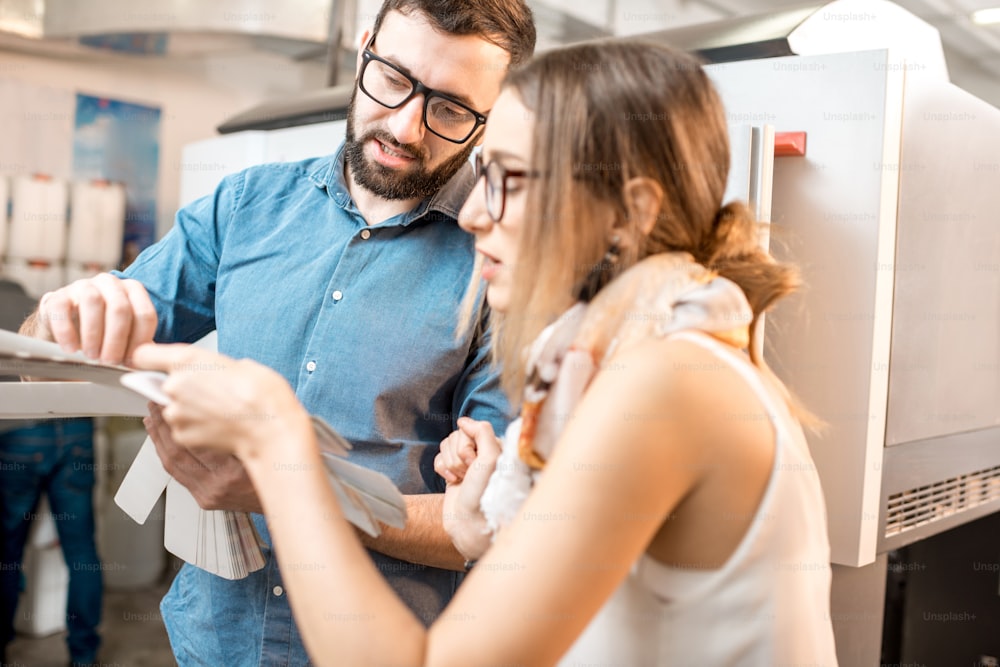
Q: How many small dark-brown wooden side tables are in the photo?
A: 0